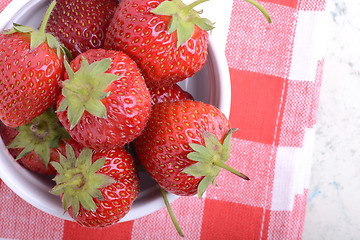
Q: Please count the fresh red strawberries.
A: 8